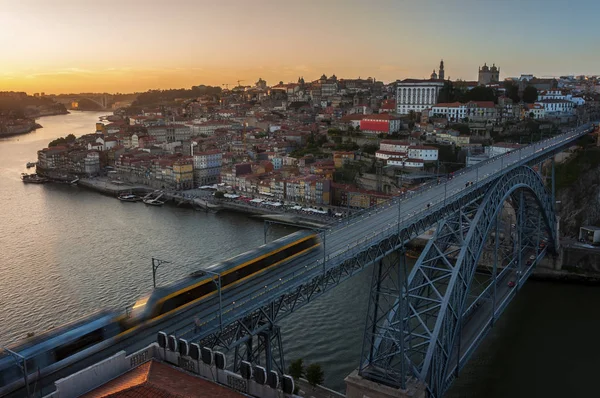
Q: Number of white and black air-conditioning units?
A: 10